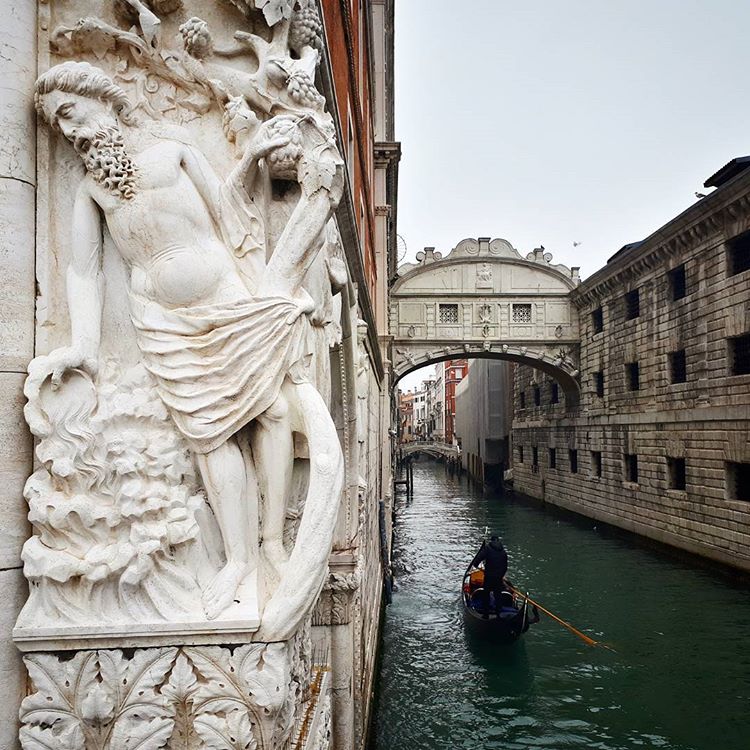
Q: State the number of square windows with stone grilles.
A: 2